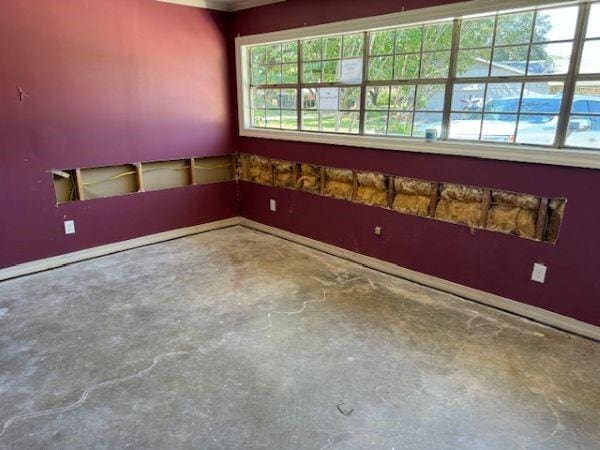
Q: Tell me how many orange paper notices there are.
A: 0